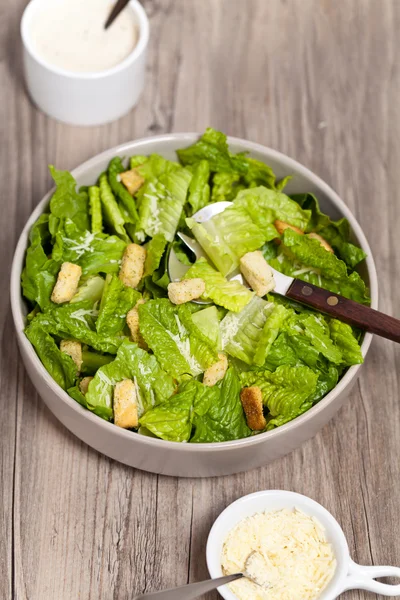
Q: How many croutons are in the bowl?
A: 13